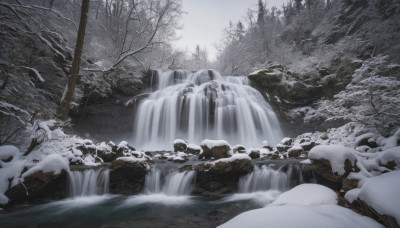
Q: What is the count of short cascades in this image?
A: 3